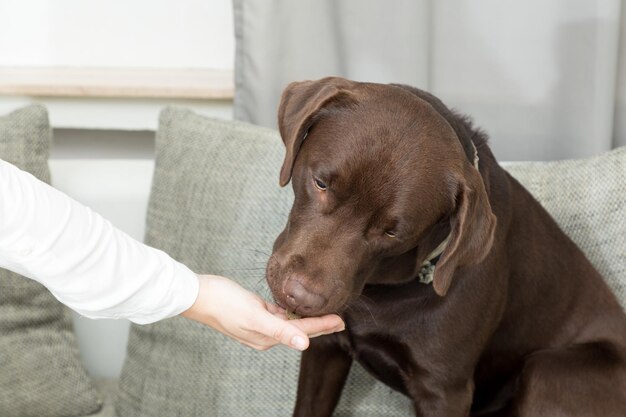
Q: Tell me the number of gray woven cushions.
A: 3